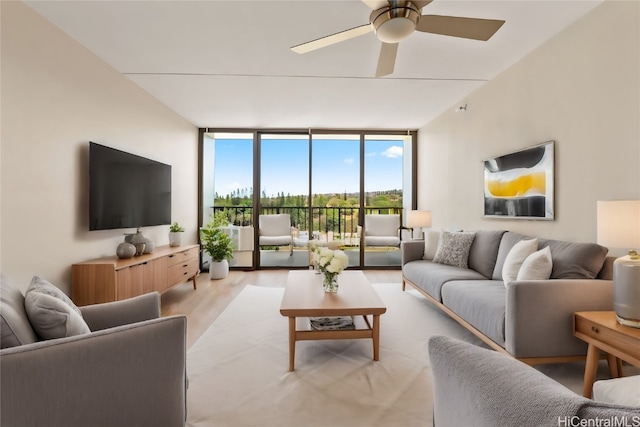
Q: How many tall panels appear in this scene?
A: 4